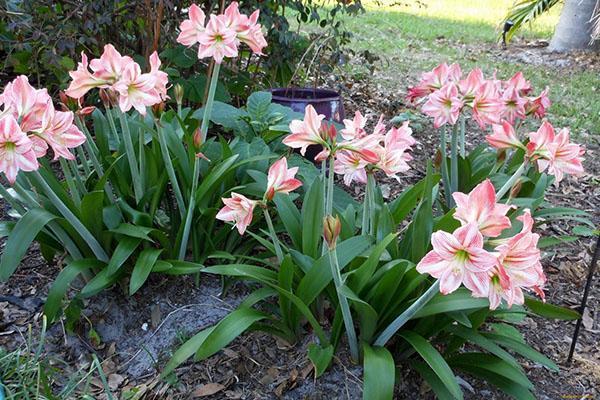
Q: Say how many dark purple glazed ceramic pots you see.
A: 1